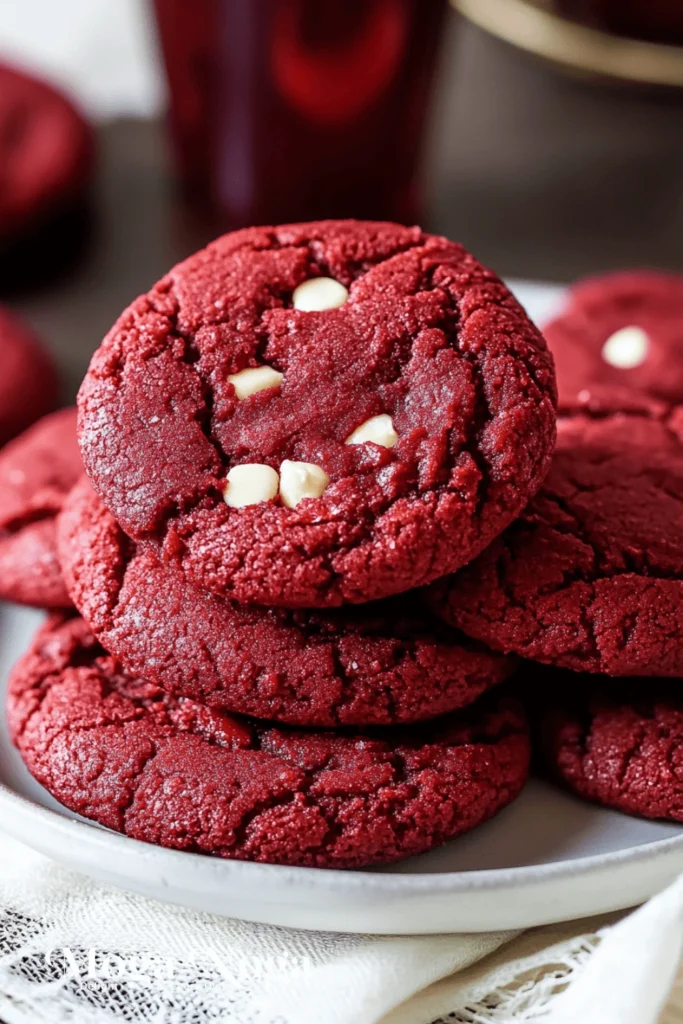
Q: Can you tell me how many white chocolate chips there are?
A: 6